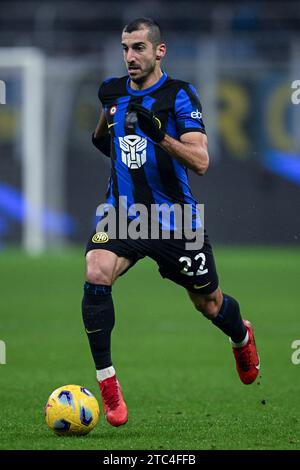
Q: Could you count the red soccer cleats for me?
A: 2